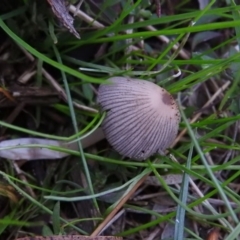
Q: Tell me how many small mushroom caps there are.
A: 1